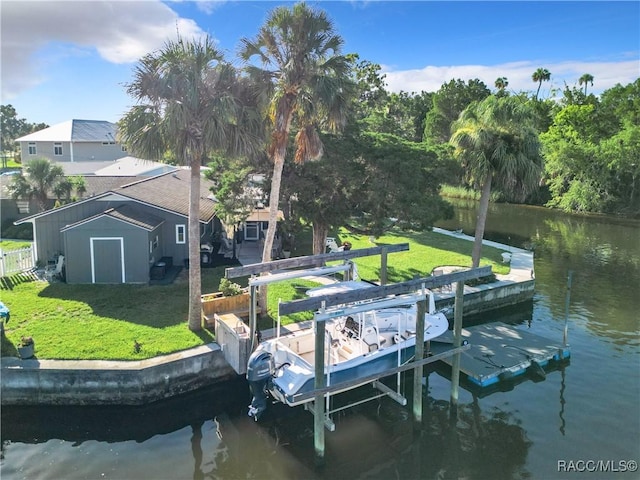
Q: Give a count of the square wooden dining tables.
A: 0